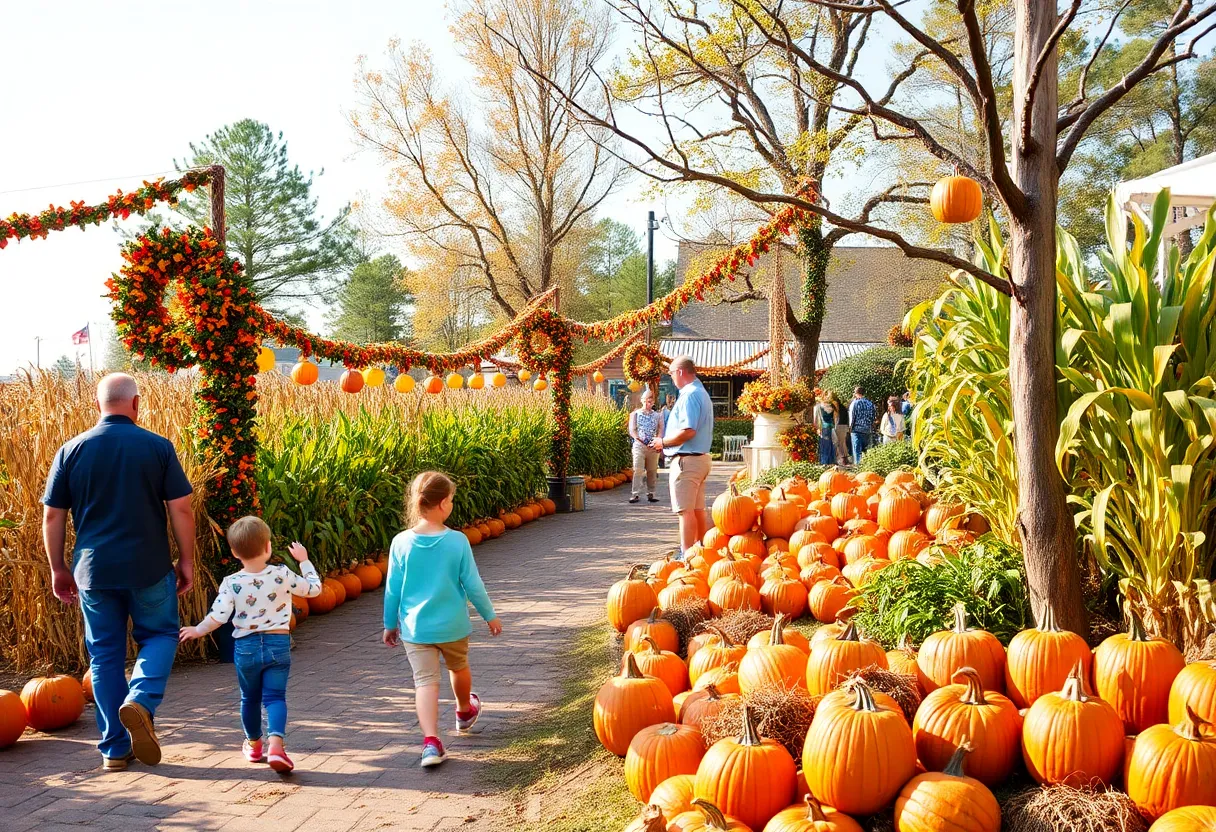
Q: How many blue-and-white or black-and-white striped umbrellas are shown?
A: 0